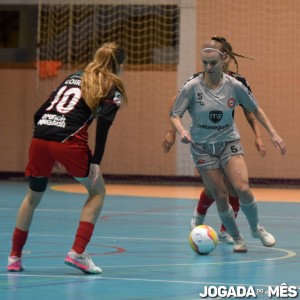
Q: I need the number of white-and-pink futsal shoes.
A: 2